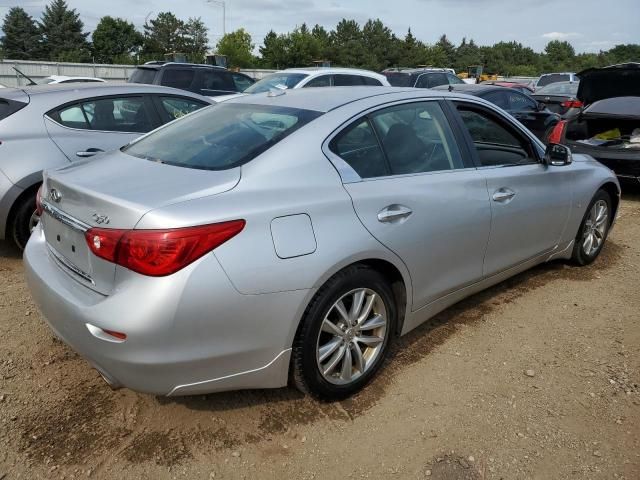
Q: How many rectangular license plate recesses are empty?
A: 1